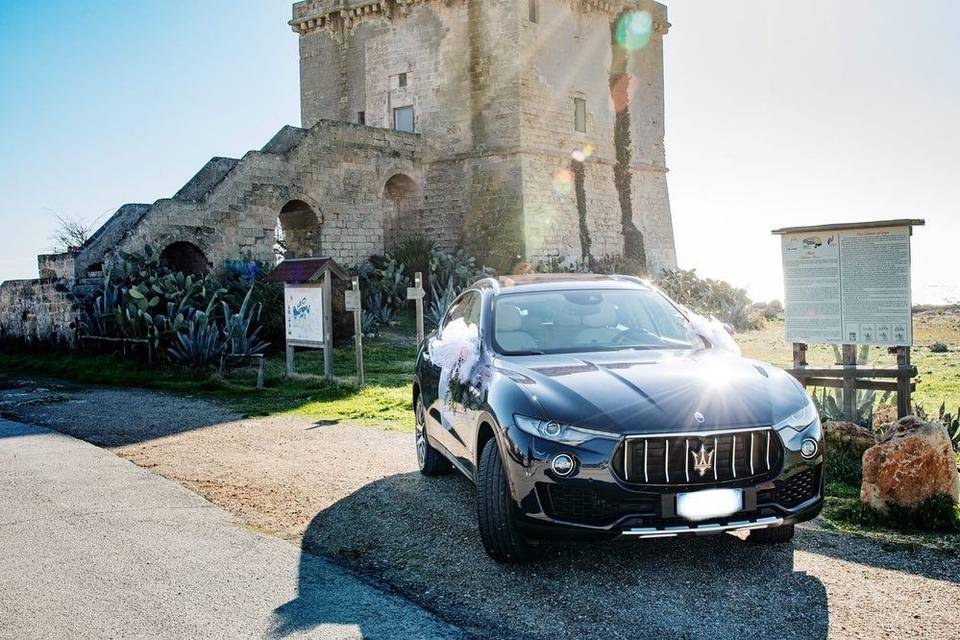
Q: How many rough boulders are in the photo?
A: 2